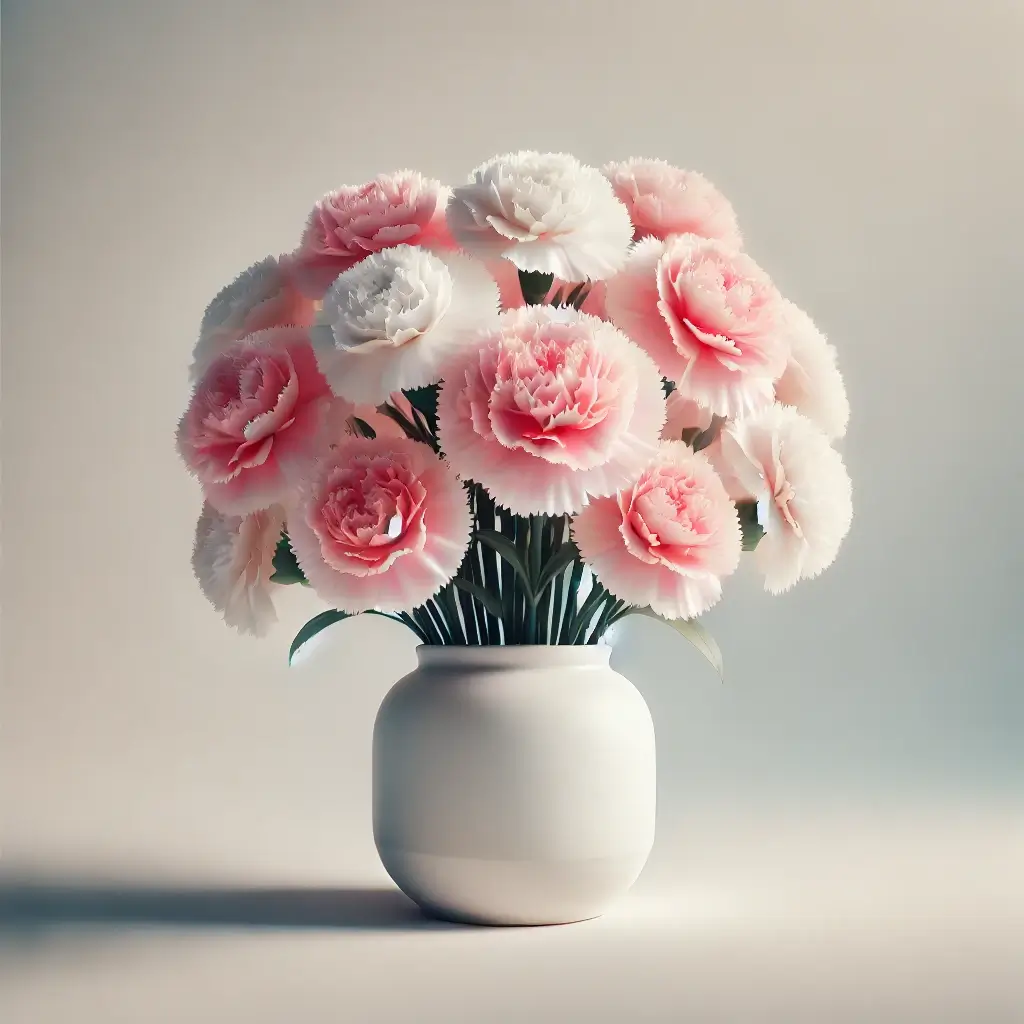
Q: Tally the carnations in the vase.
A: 13